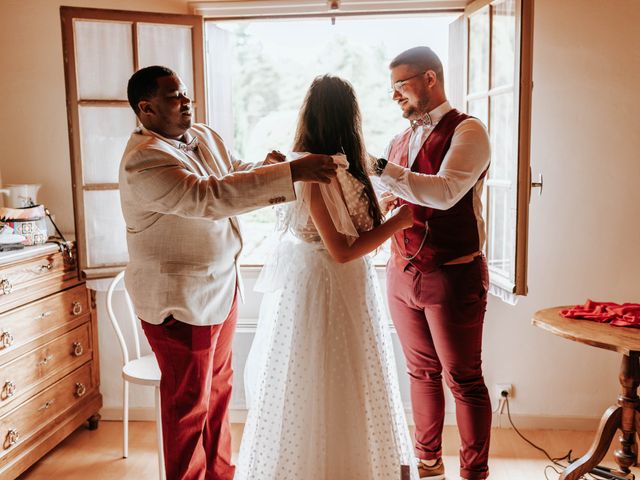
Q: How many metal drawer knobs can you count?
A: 7